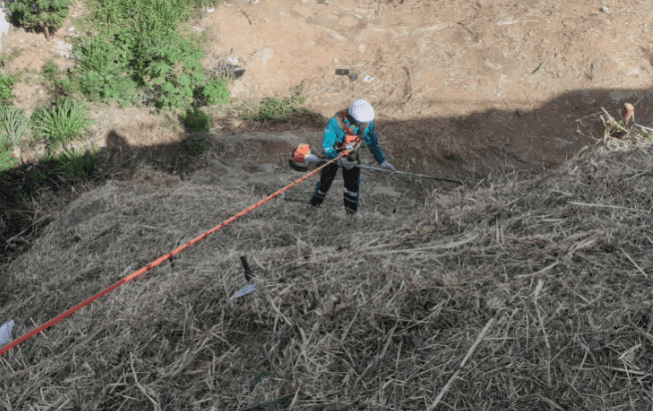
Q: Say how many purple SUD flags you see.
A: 0